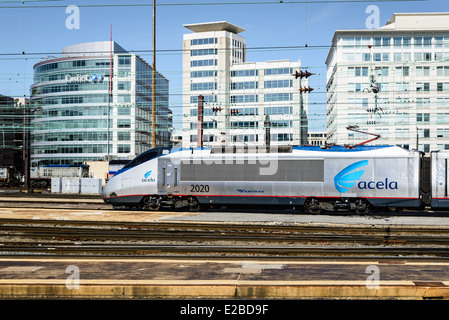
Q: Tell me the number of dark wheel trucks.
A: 2